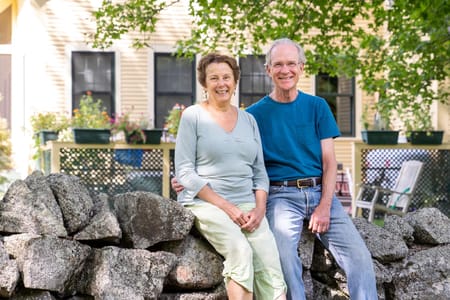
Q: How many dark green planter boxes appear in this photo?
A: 5